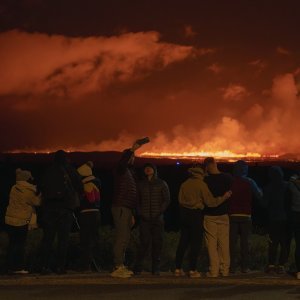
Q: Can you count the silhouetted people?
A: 10